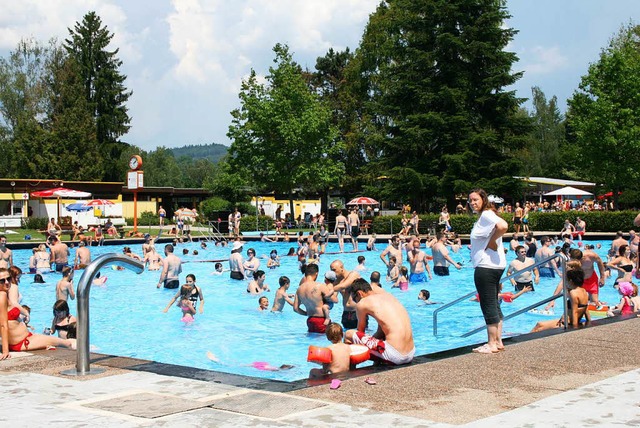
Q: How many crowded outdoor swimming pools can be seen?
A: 1